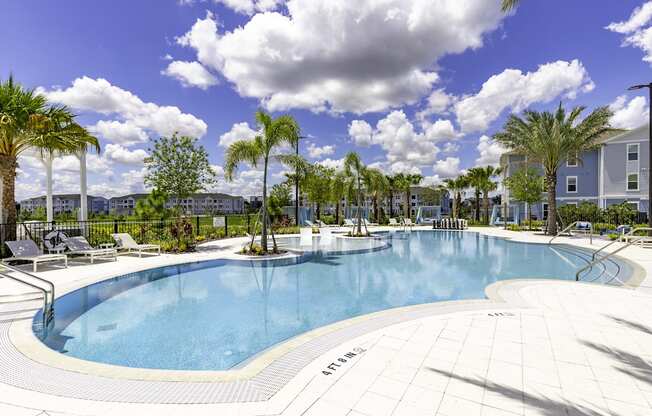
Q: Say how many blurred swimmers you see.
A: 0